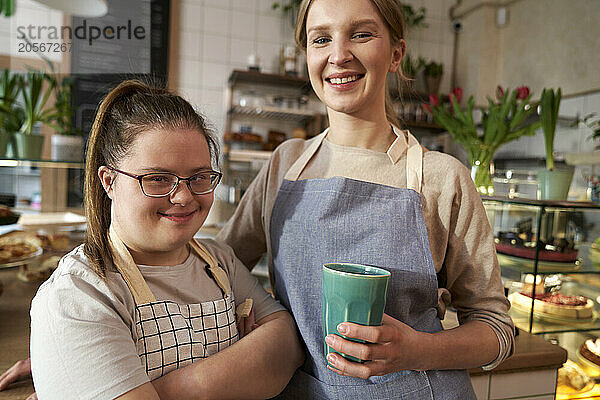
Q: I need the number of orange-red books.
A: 0